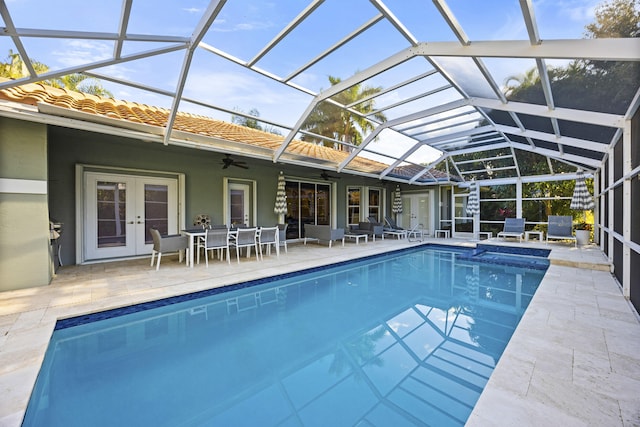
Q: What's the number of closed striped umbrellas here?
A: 4